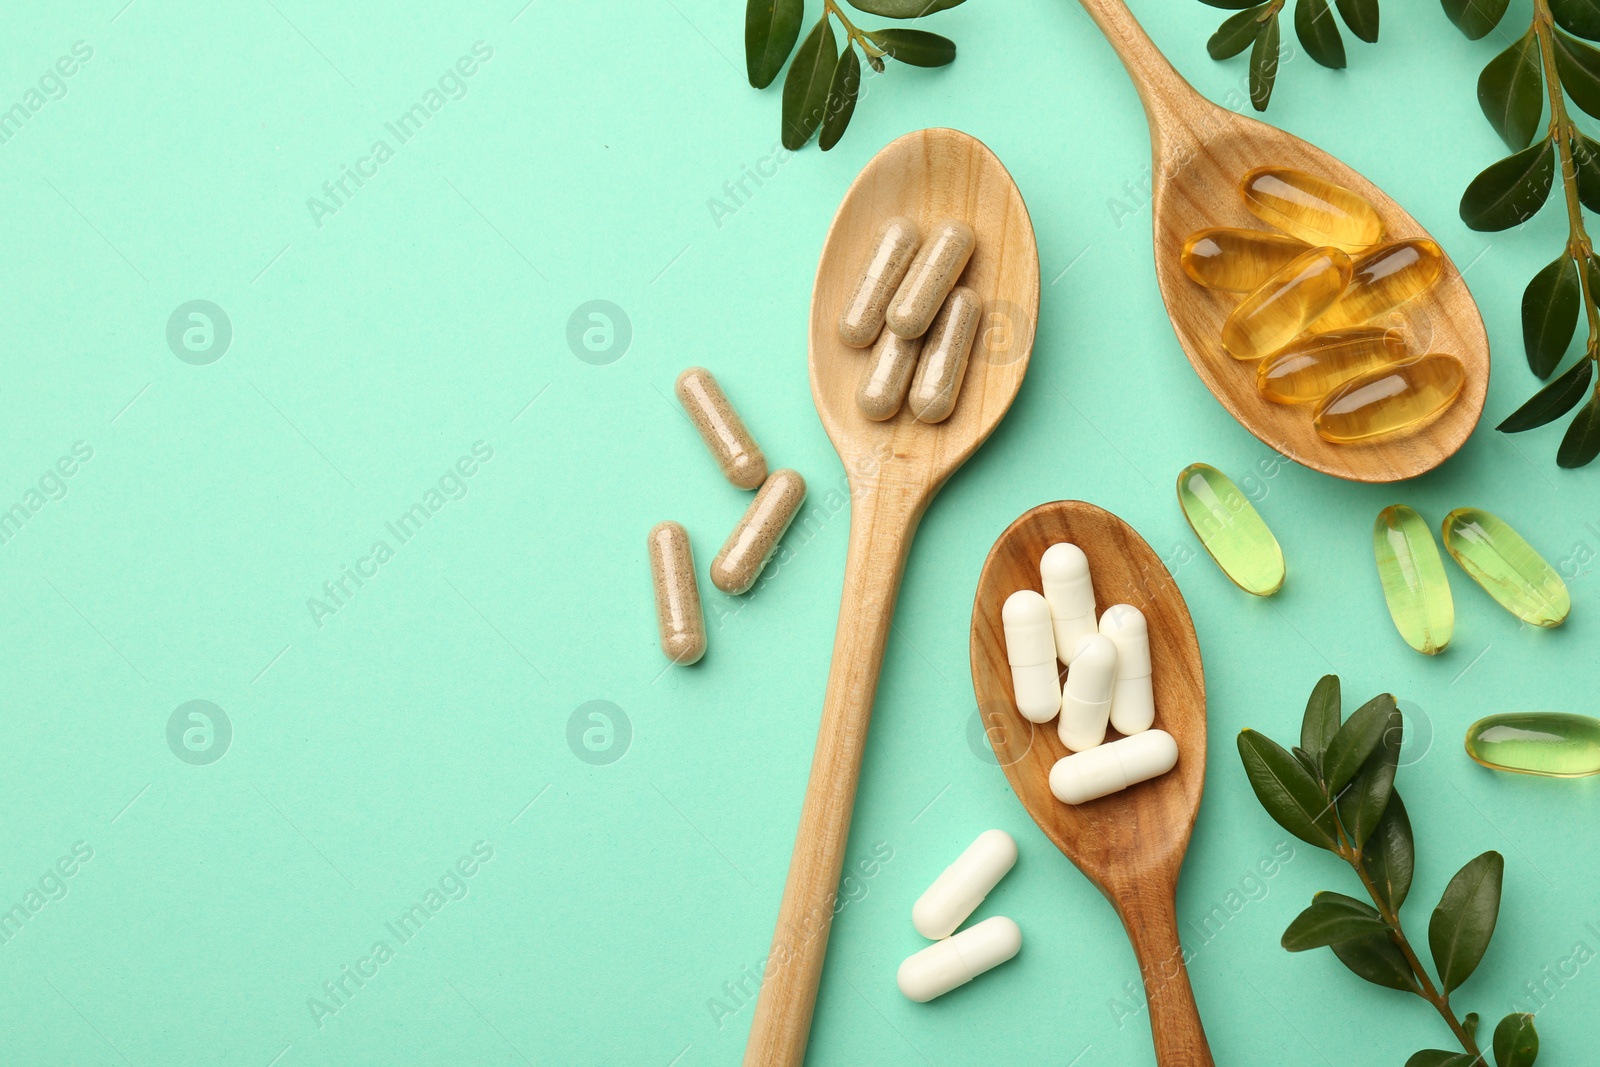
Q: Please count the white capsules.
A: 7